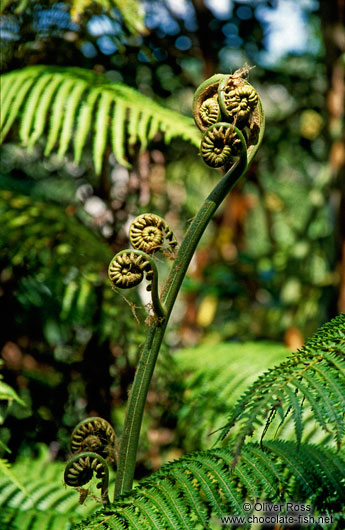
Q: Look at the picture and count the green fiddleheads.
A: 7